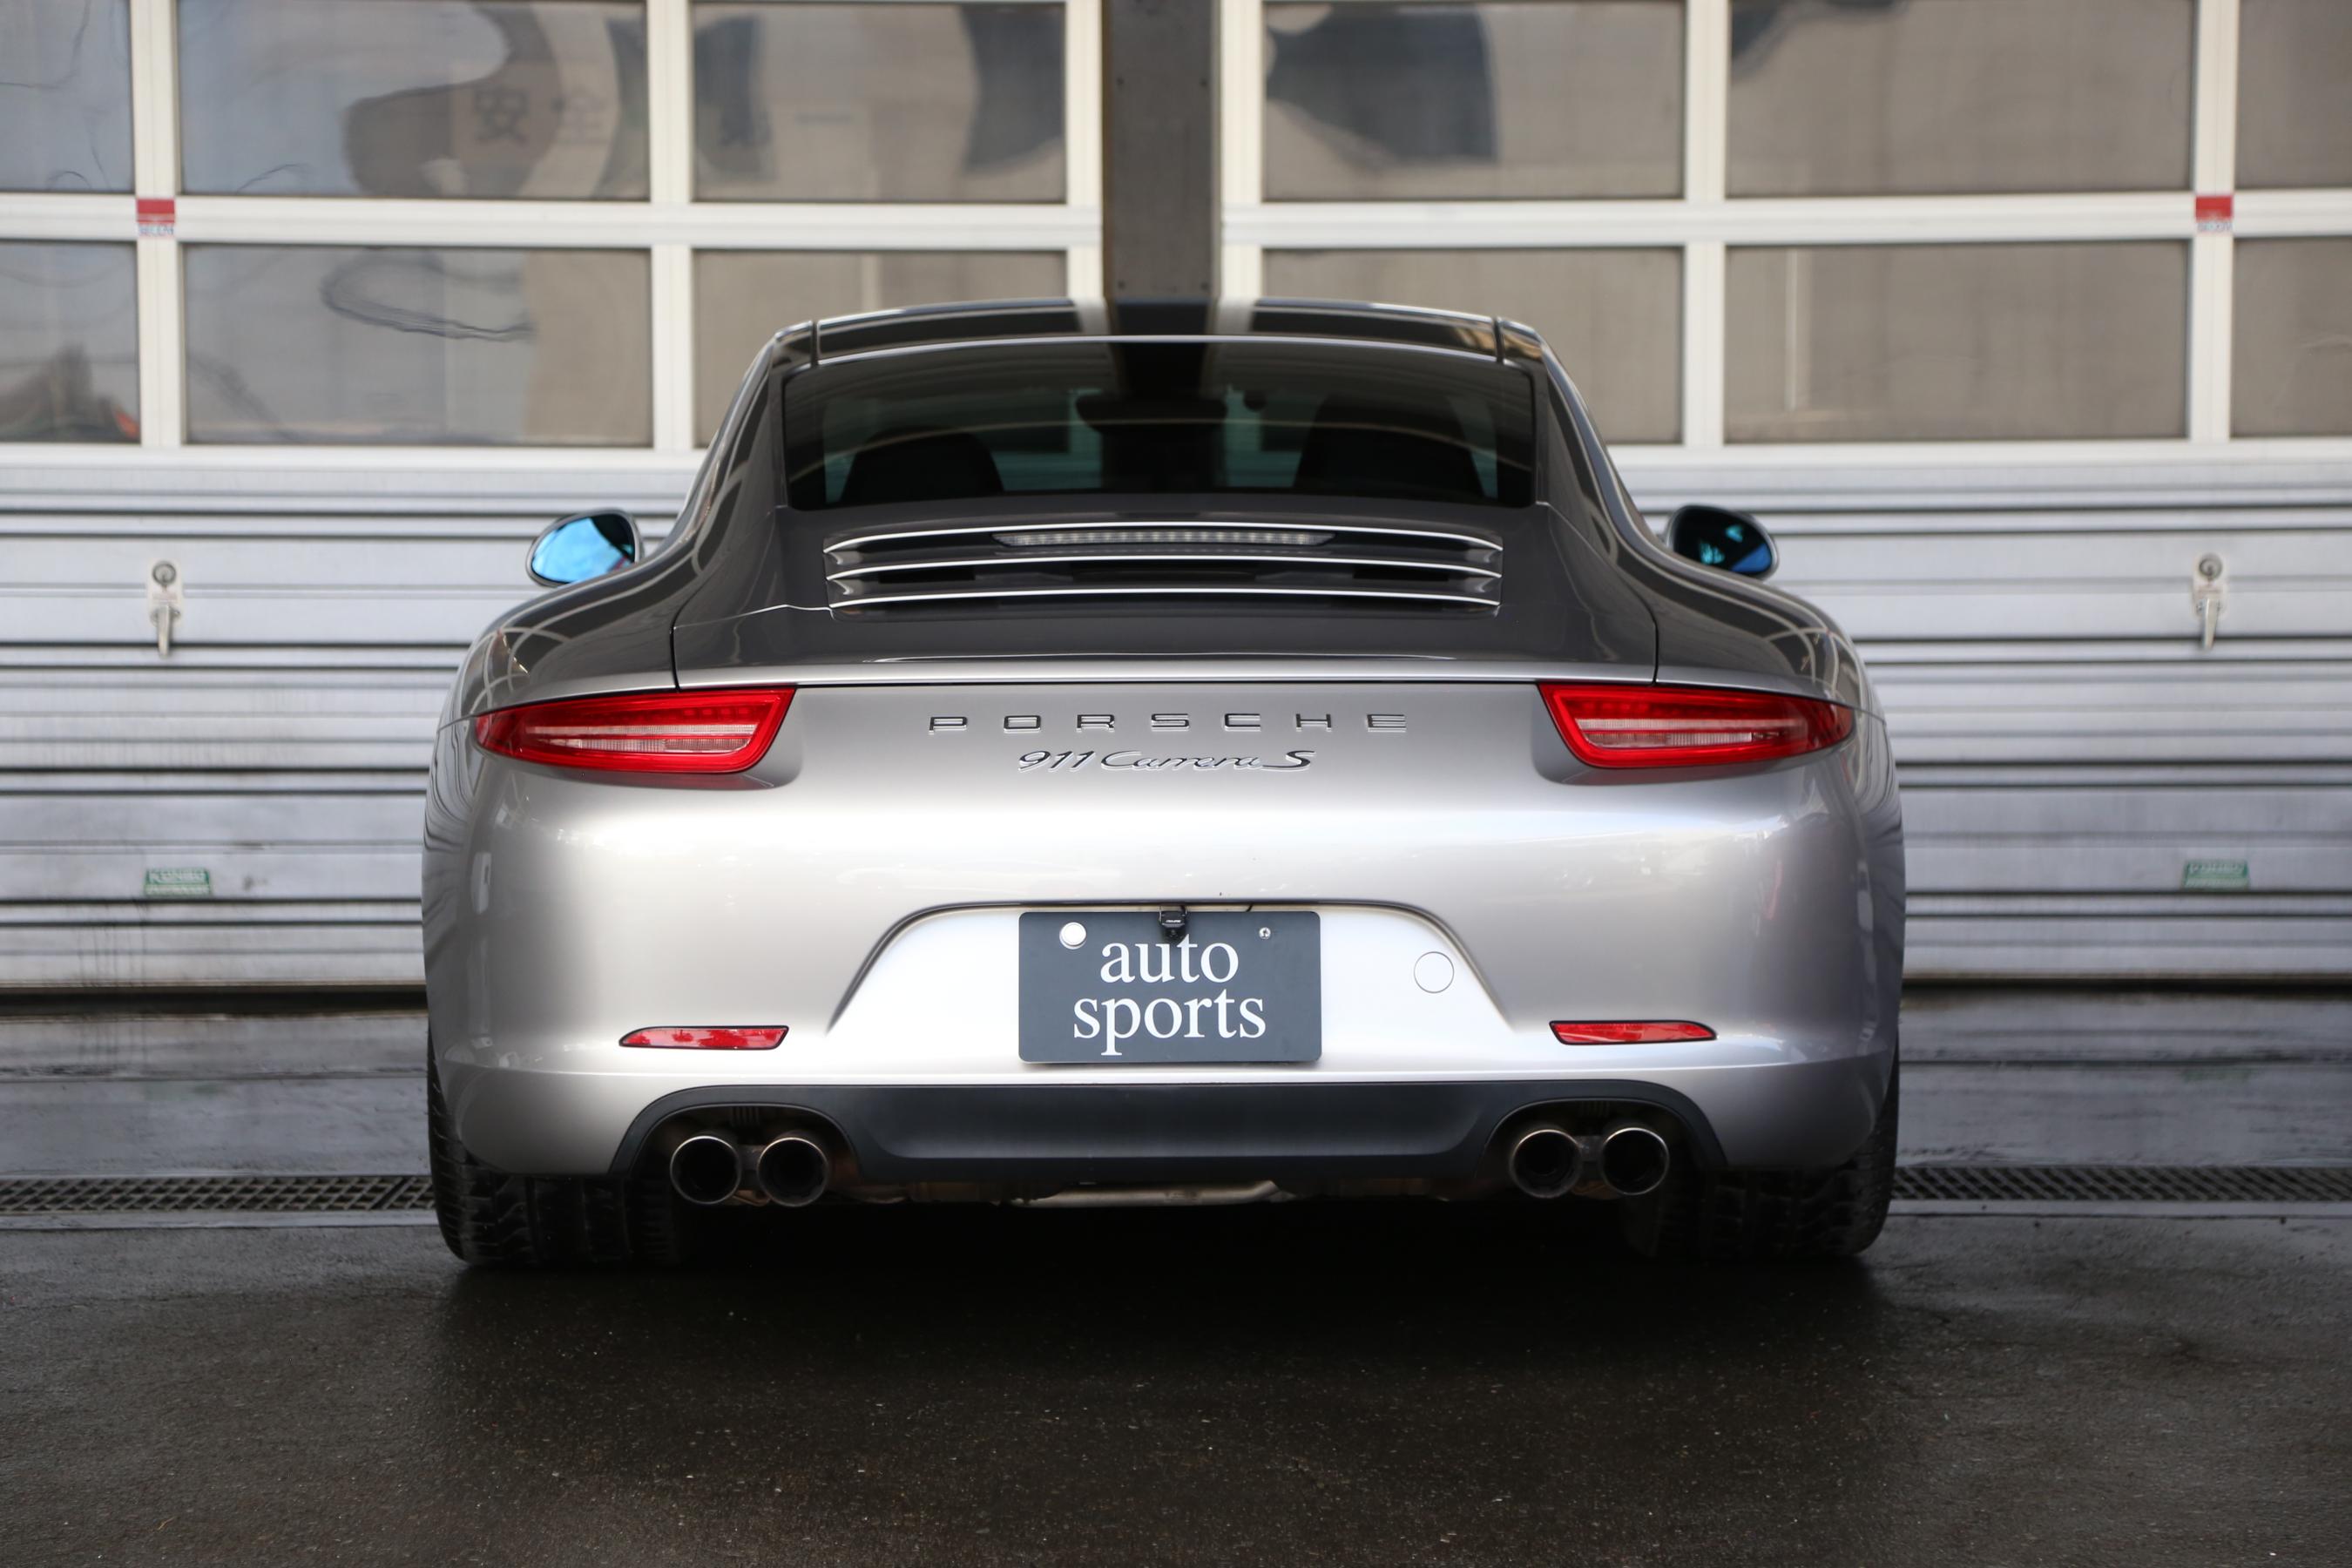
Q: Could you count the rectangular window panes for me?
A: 12